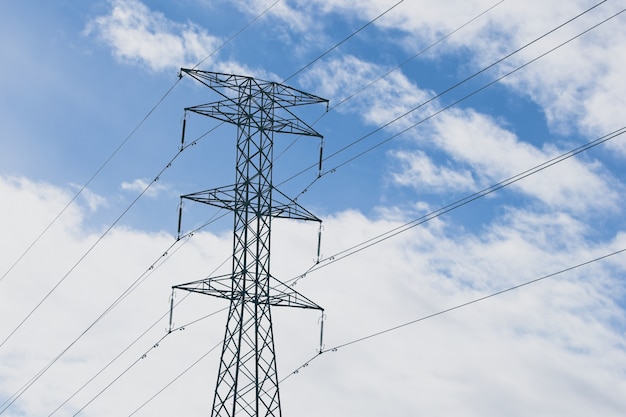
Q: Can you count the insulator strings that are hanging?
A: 6